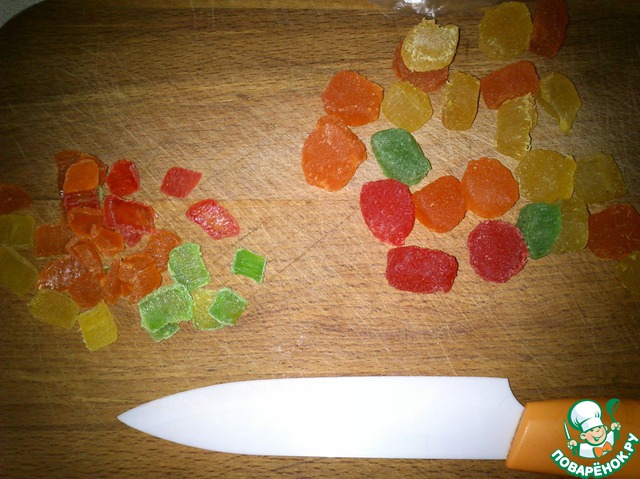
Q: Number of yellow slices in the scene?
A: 15